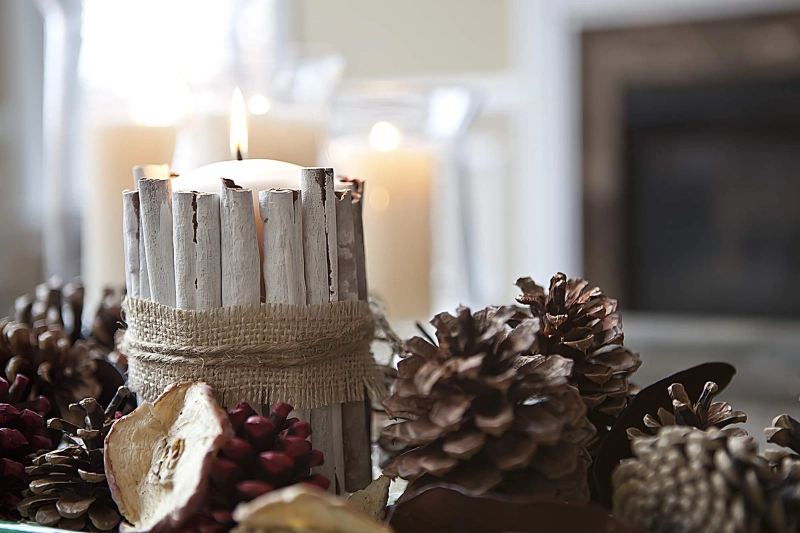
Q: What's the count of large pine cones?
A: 2